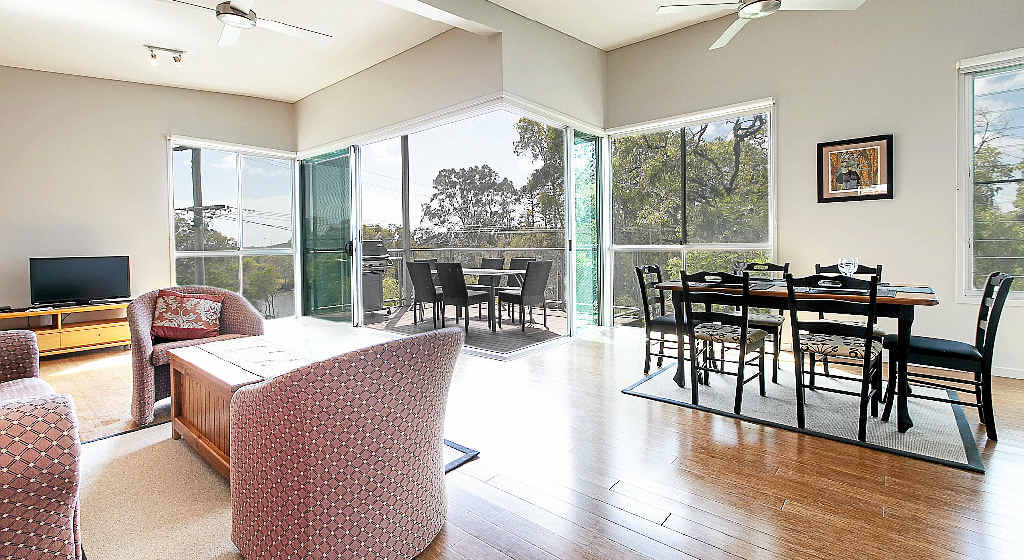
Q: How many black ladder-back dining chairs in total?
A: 6